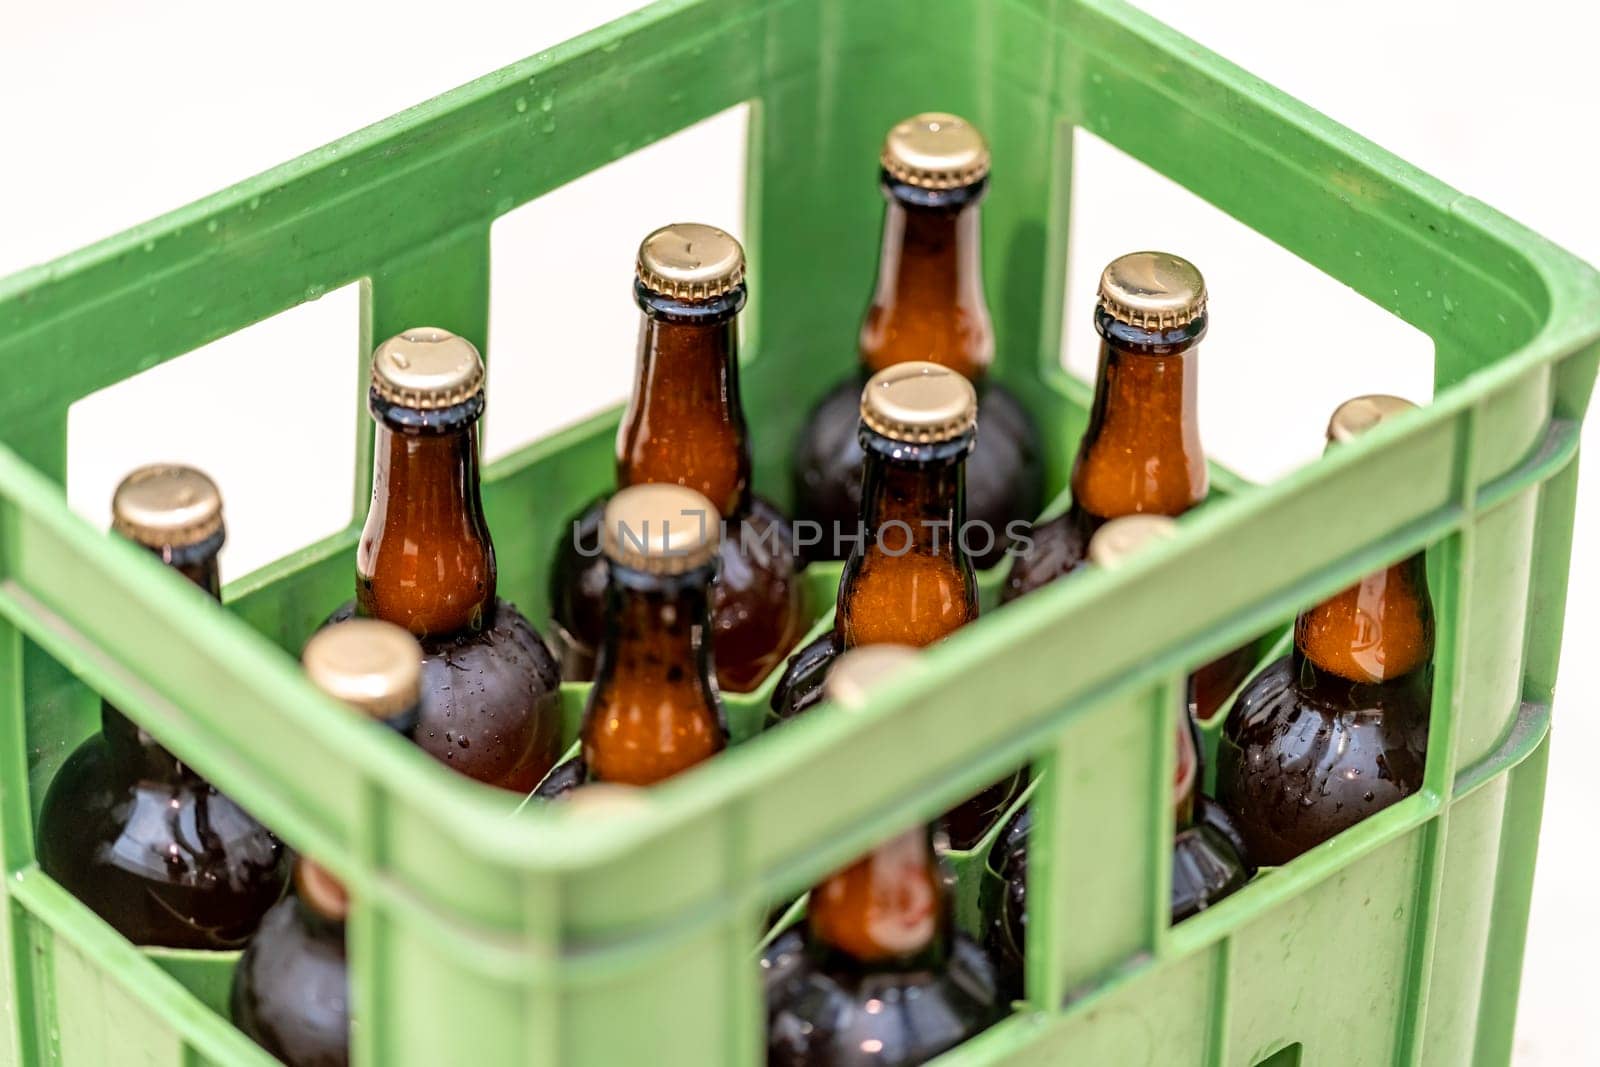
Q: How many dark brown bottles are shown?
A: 12